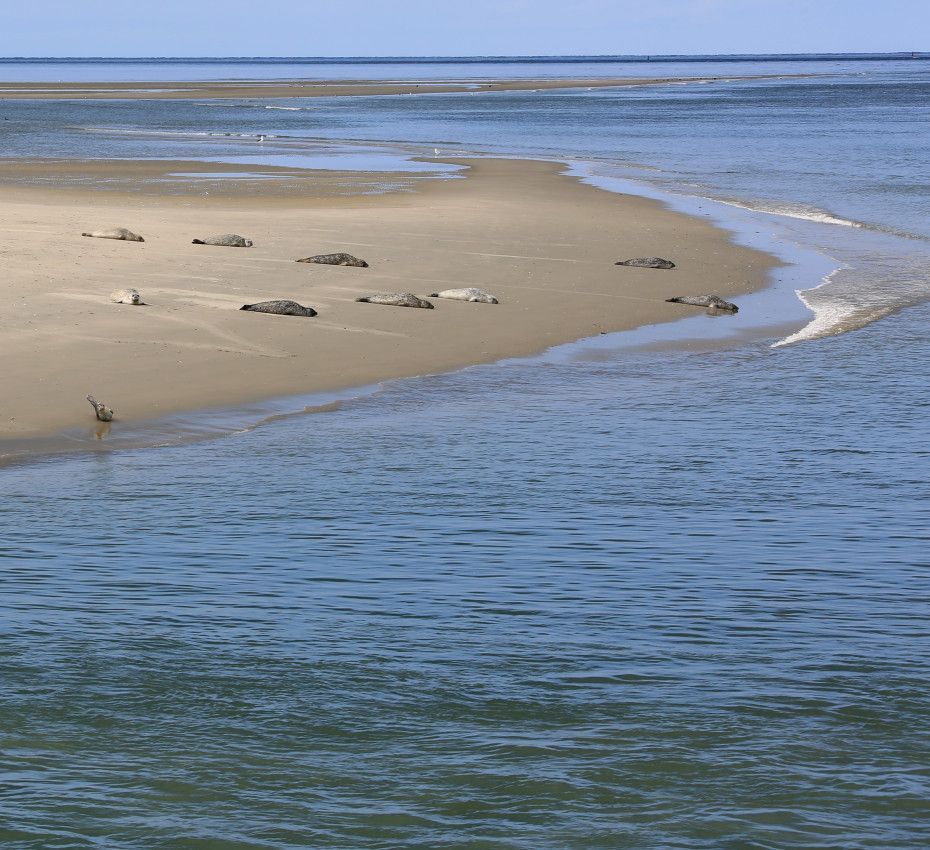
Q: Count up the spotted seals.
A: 10